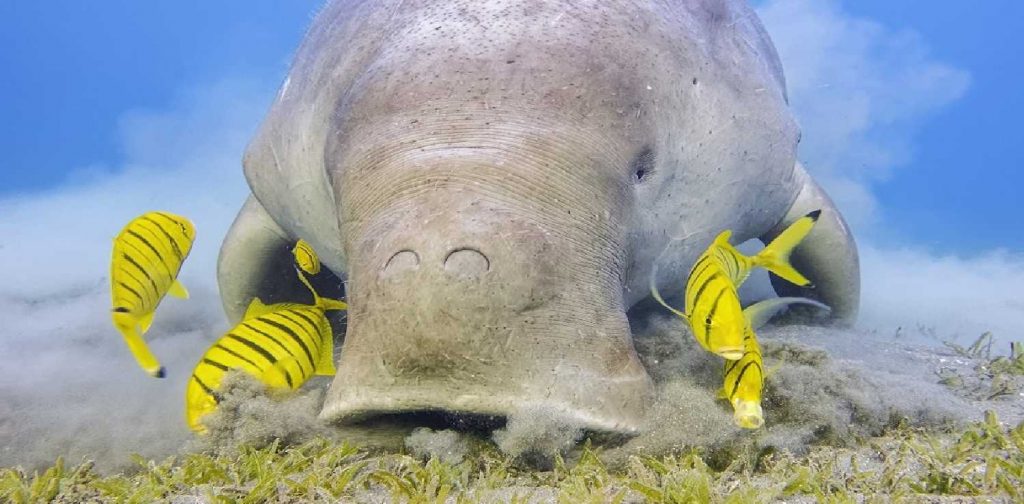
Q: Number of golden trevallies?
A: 5